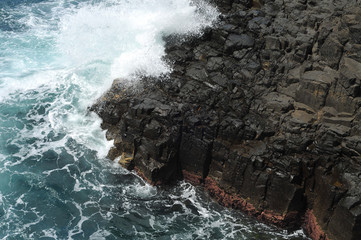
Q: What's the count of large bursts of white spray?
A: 1